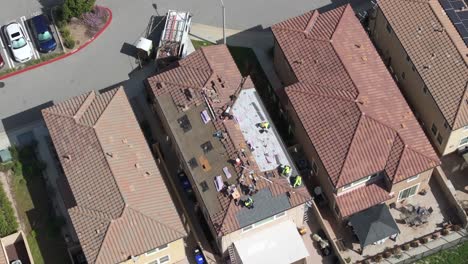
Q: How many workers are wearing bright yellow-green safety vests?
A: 4